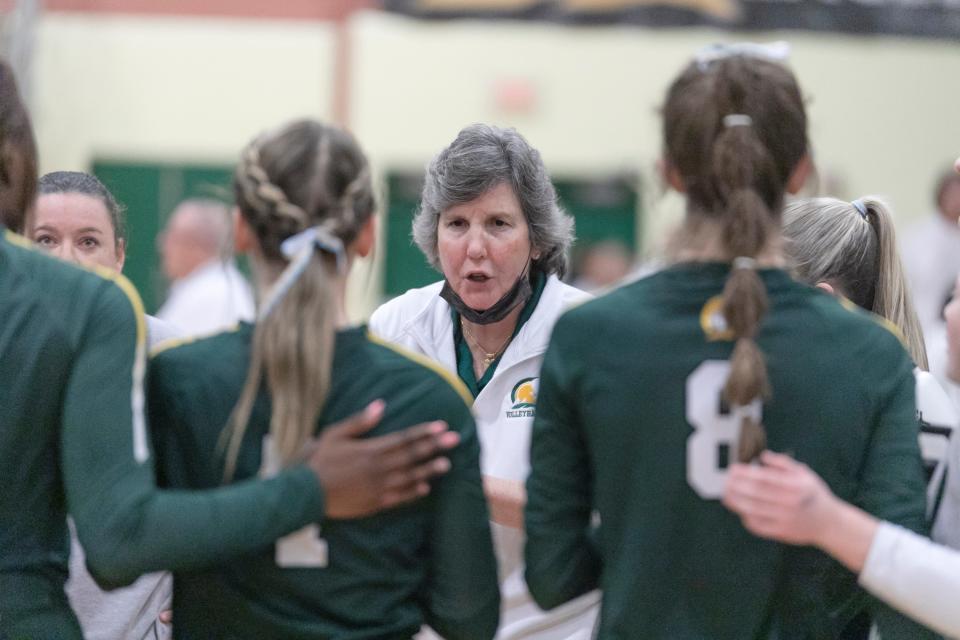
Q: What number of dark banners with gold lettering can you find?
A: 1